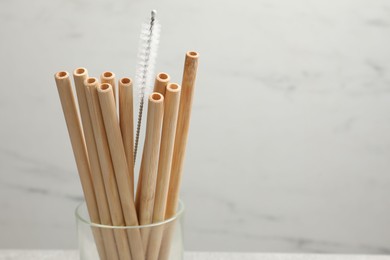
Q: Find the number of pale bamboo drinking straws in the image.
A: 10